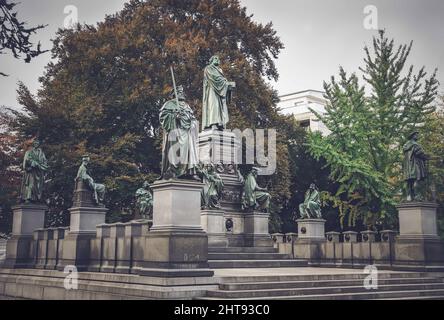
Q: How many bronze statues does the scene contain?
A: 9